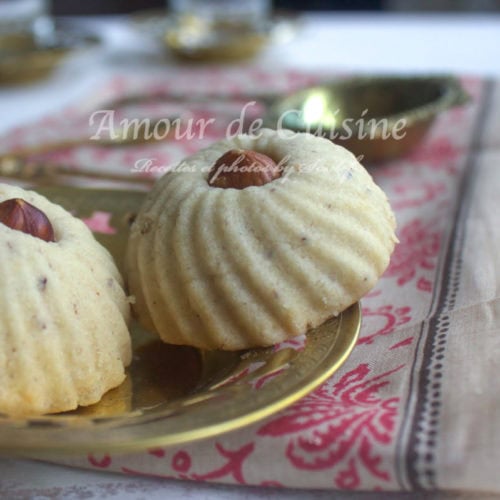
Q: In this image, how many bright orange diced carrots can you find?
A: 0